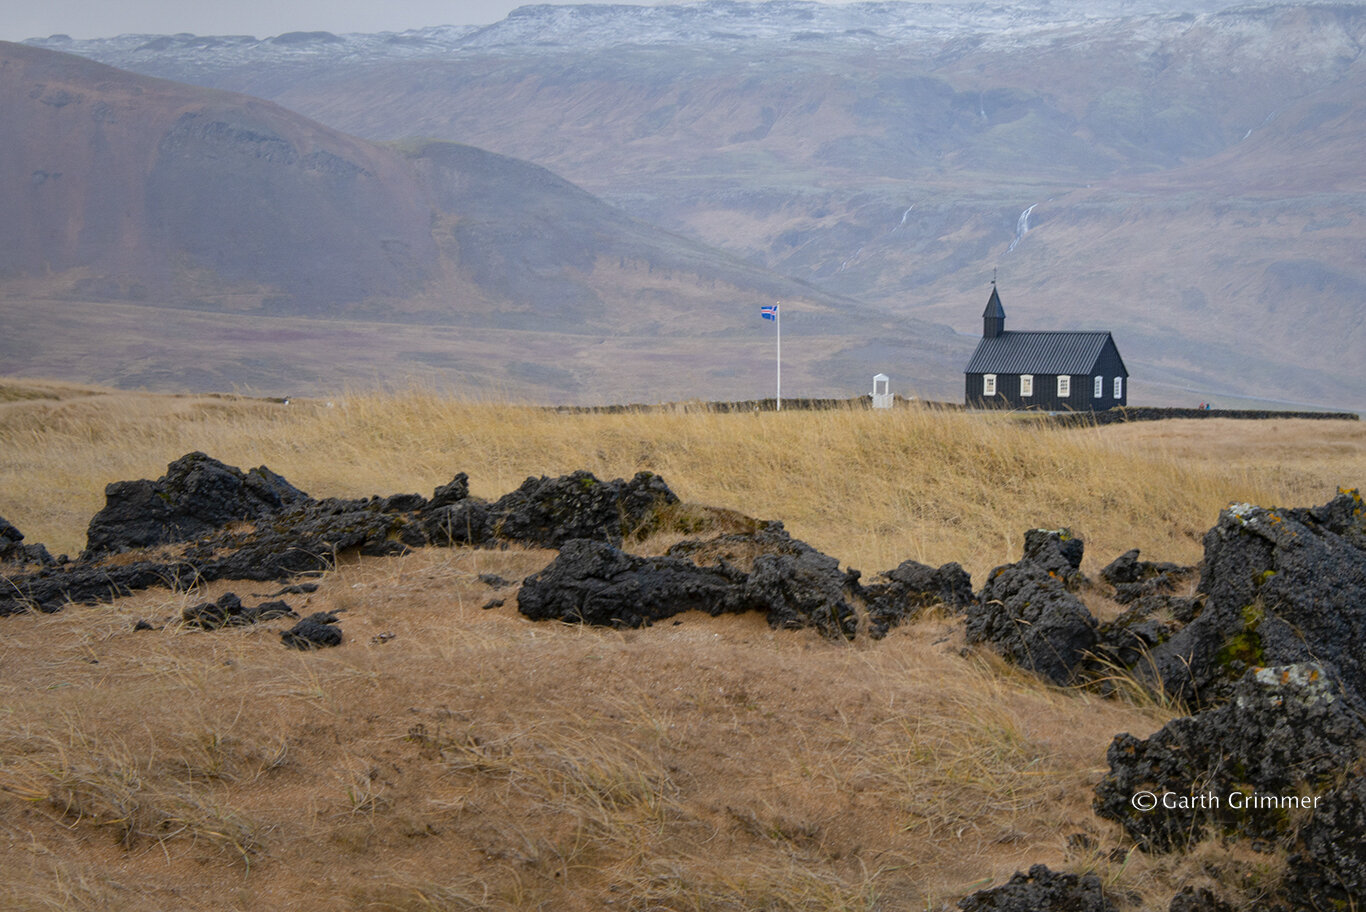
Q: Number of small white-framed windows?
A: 5